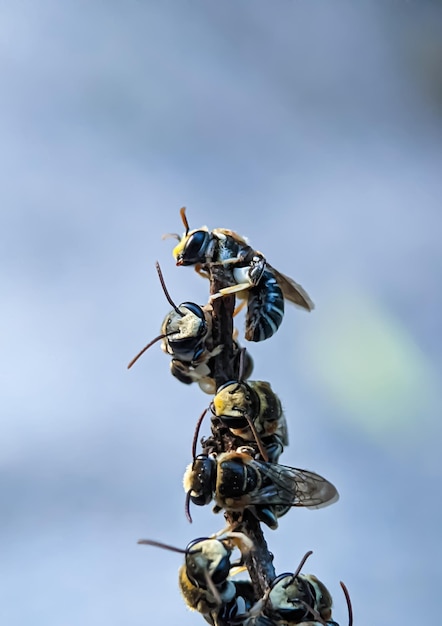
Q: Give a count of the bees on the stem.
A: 6